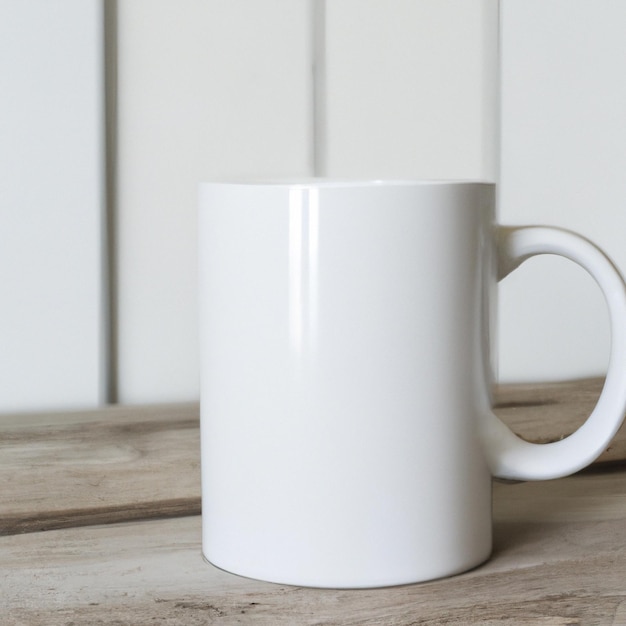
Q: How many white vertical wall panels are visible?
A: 4